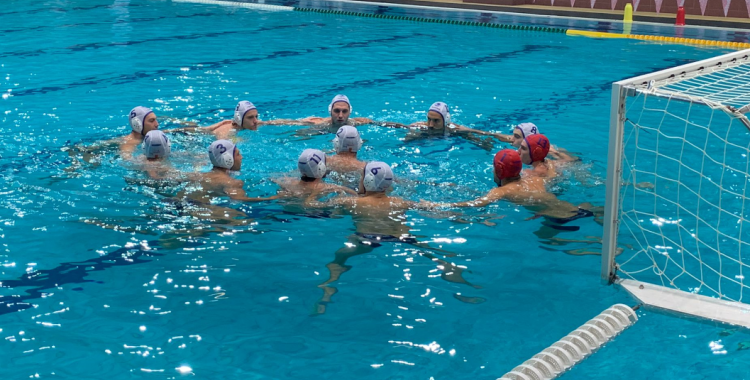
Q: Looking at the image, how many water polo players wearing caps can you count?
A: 12